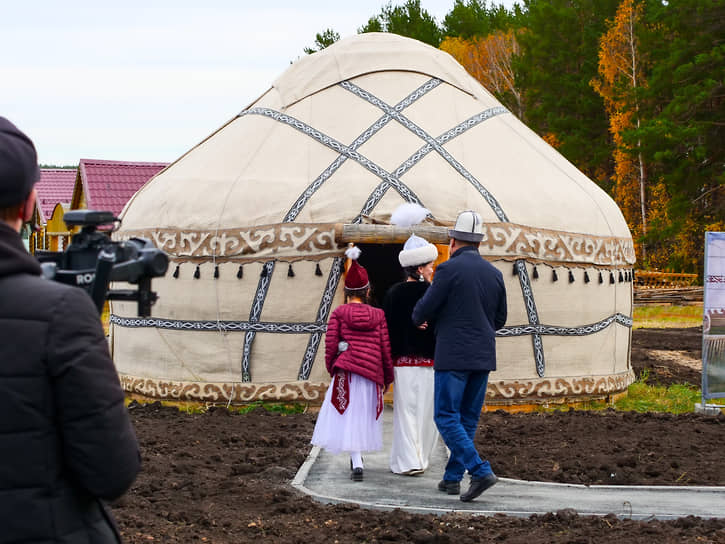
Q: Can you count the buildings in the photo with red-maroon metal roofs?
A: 2